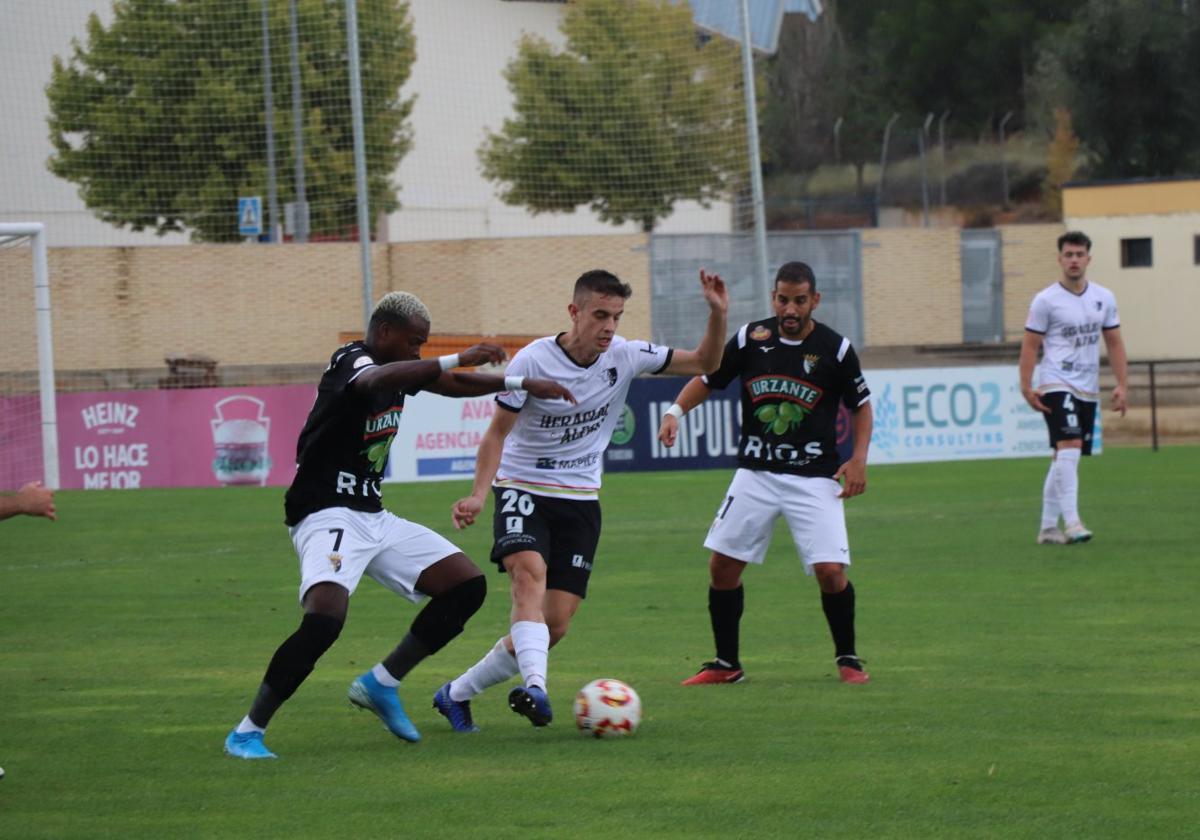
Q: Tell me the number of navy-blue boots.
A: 2